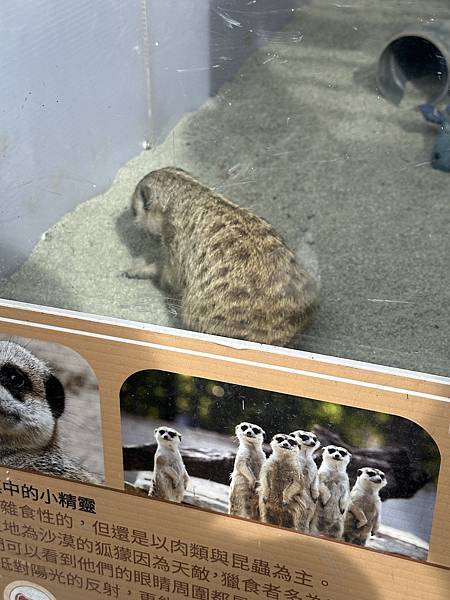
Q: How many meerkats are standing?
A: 6